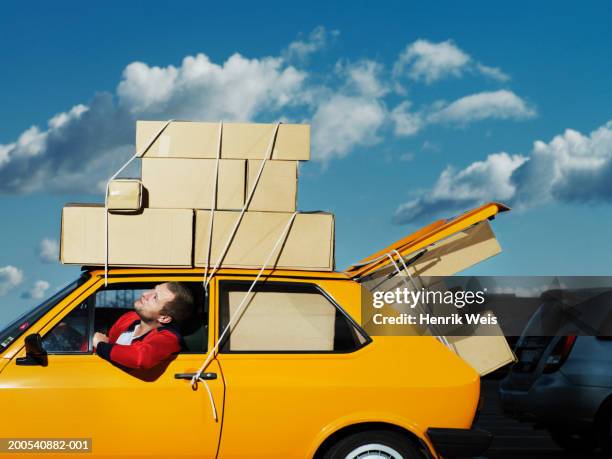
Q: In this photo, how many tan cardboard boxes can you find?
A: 9